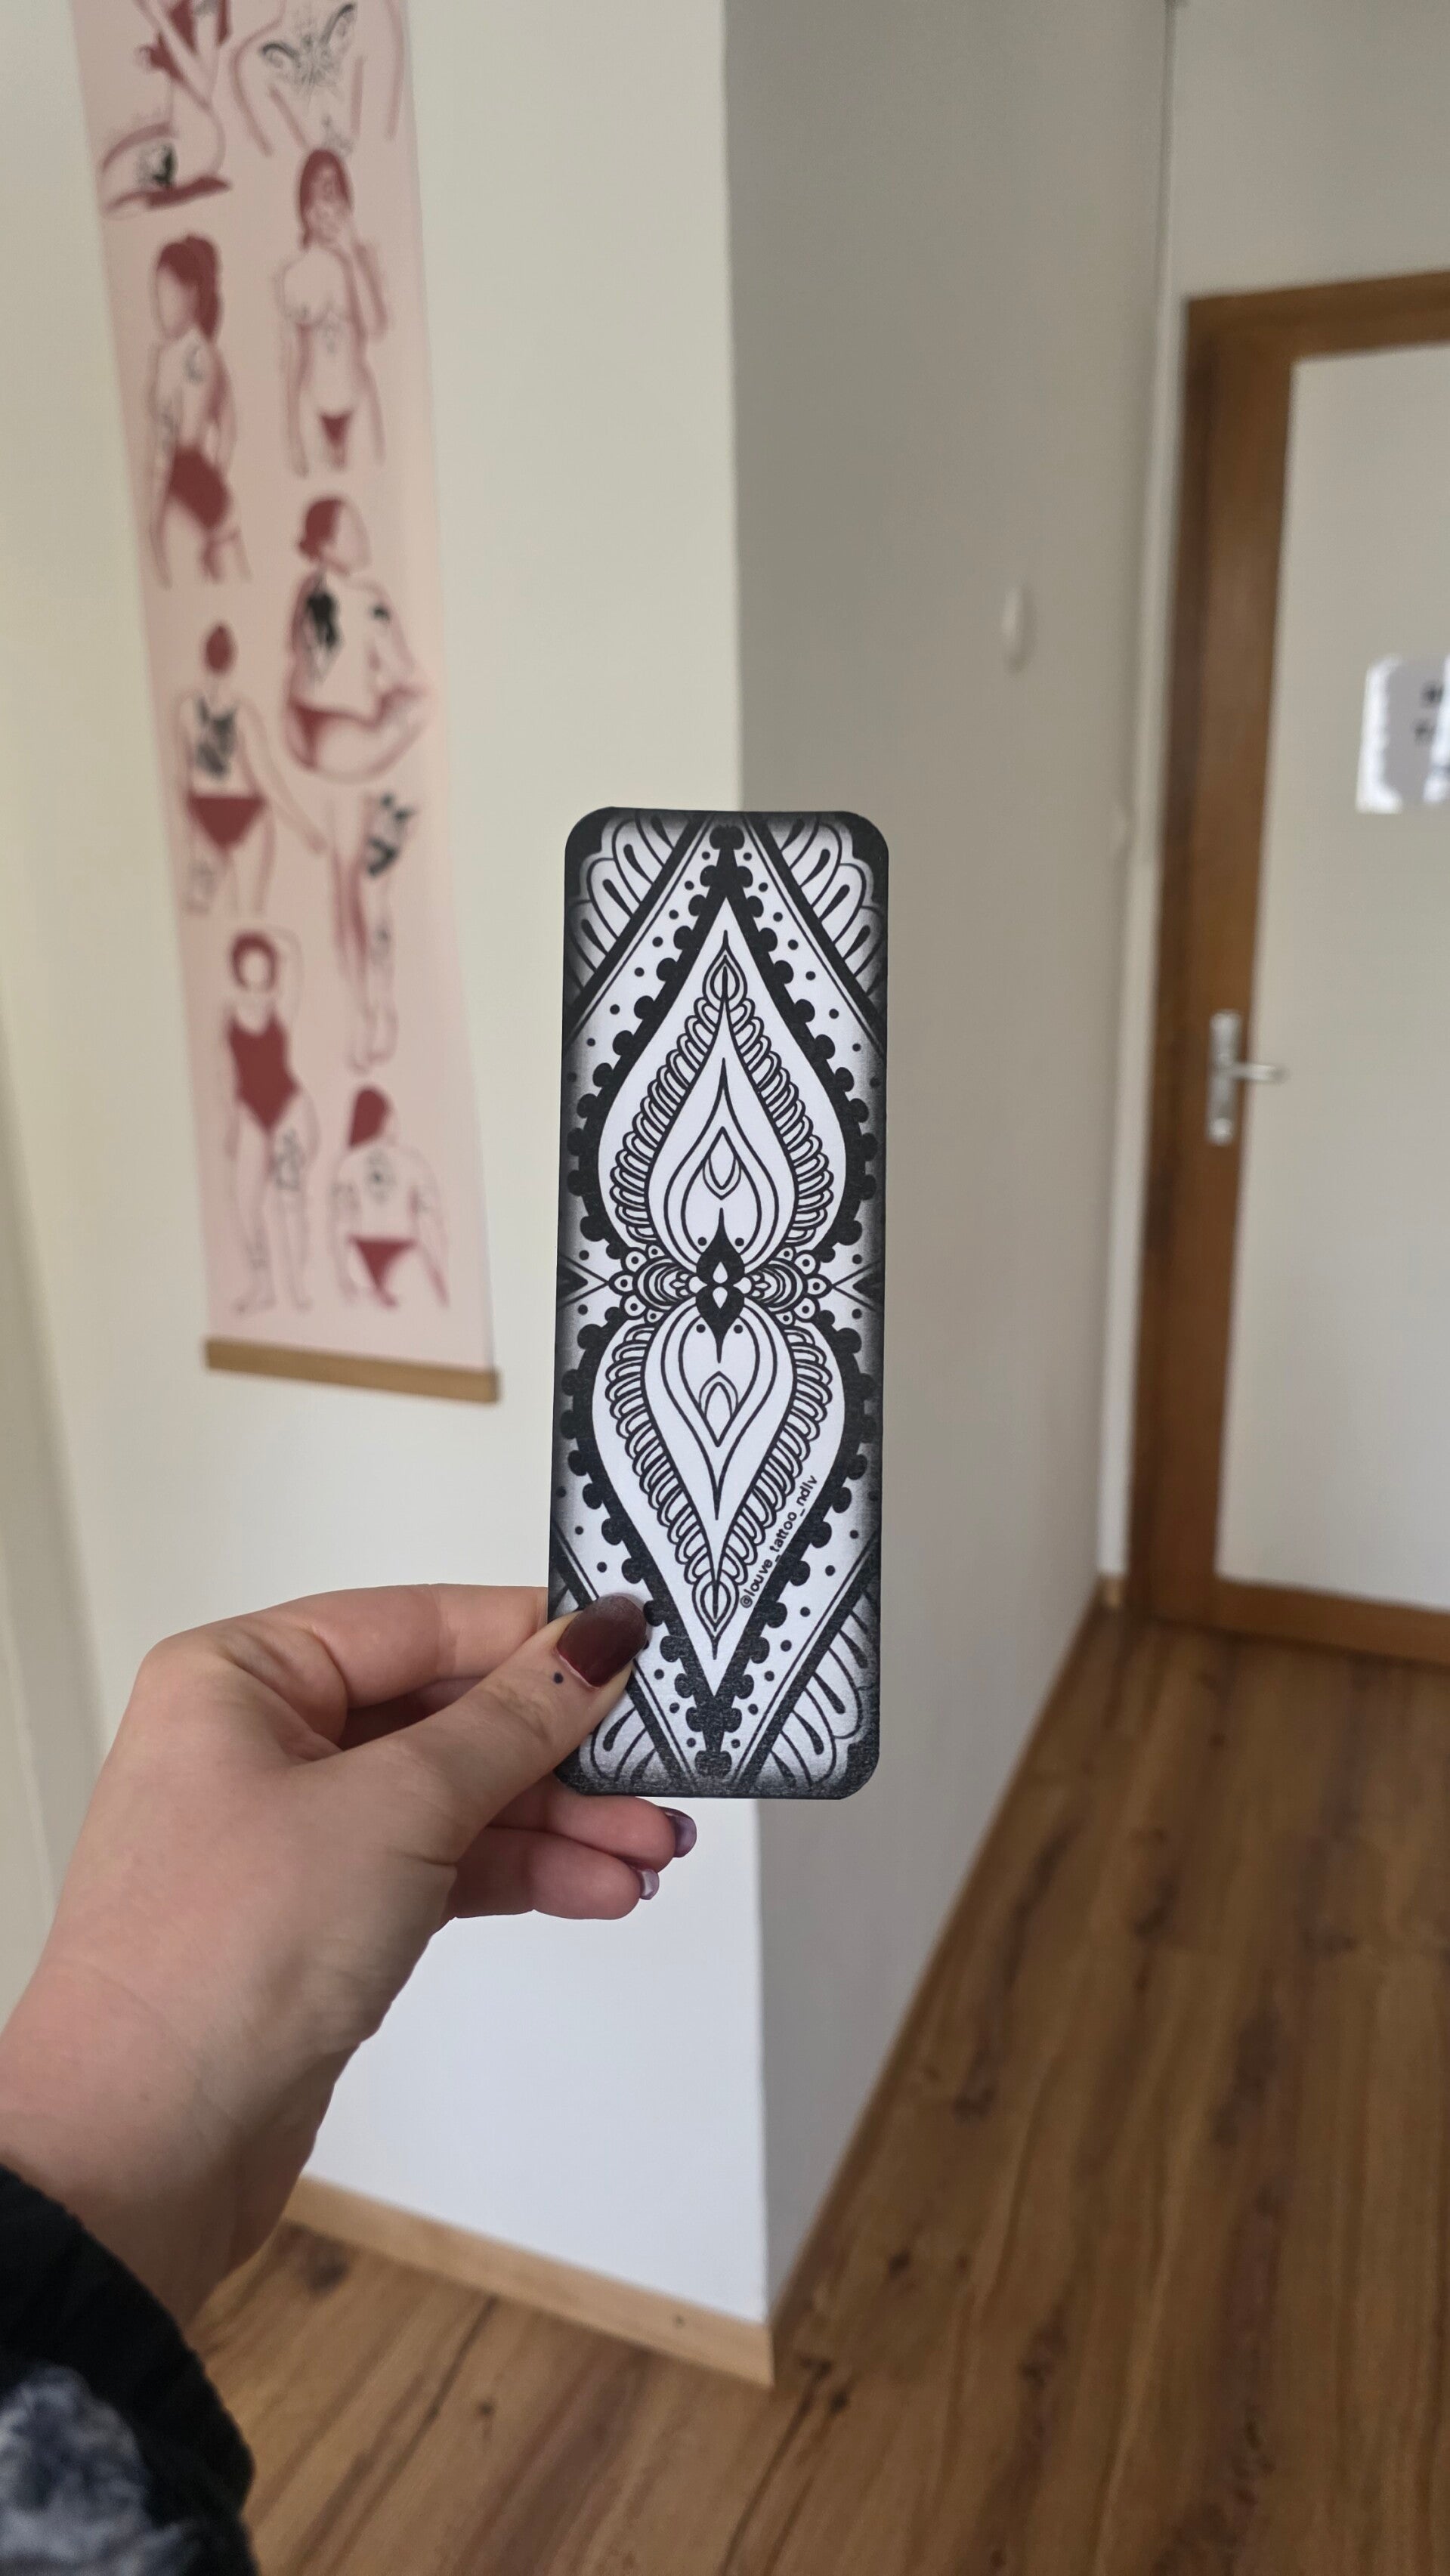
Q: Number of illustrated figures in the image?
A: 9